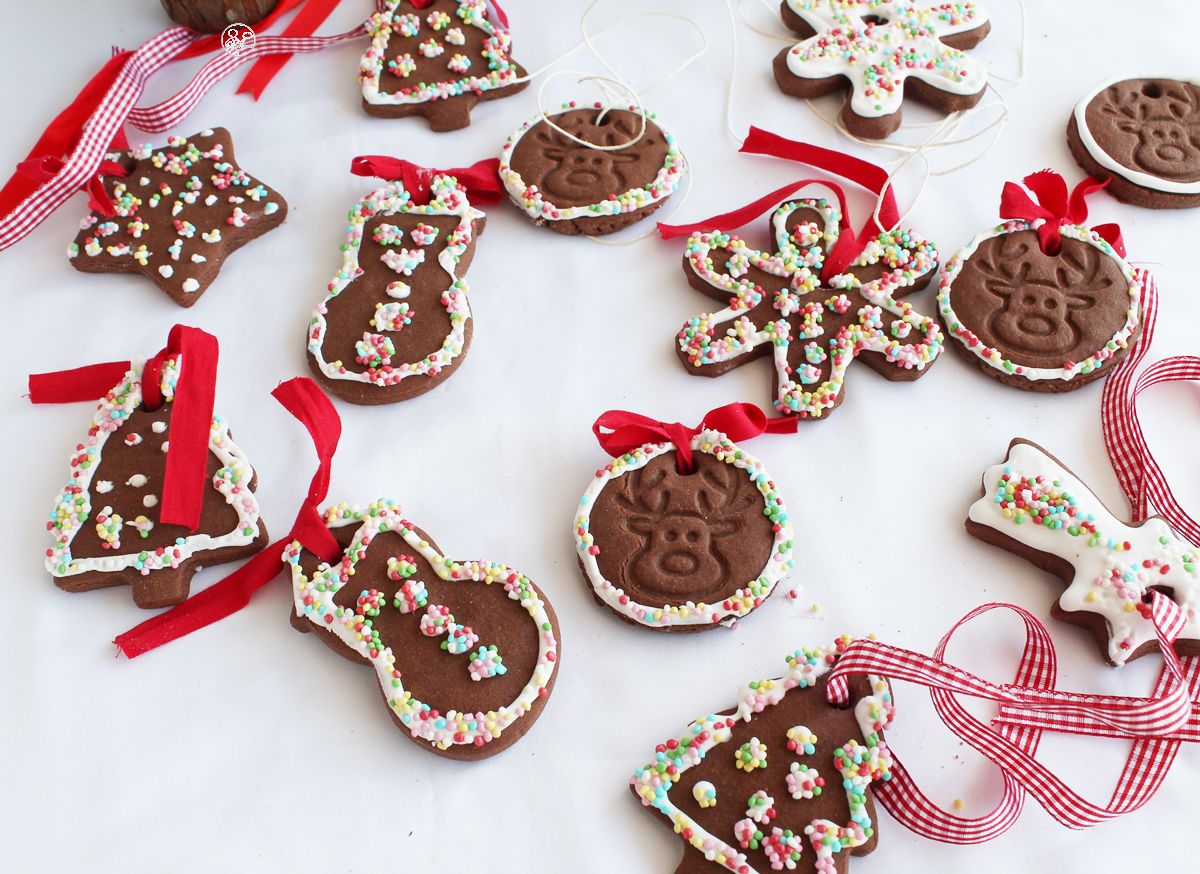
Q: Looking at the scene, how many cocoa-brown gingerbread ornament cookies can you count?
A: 13